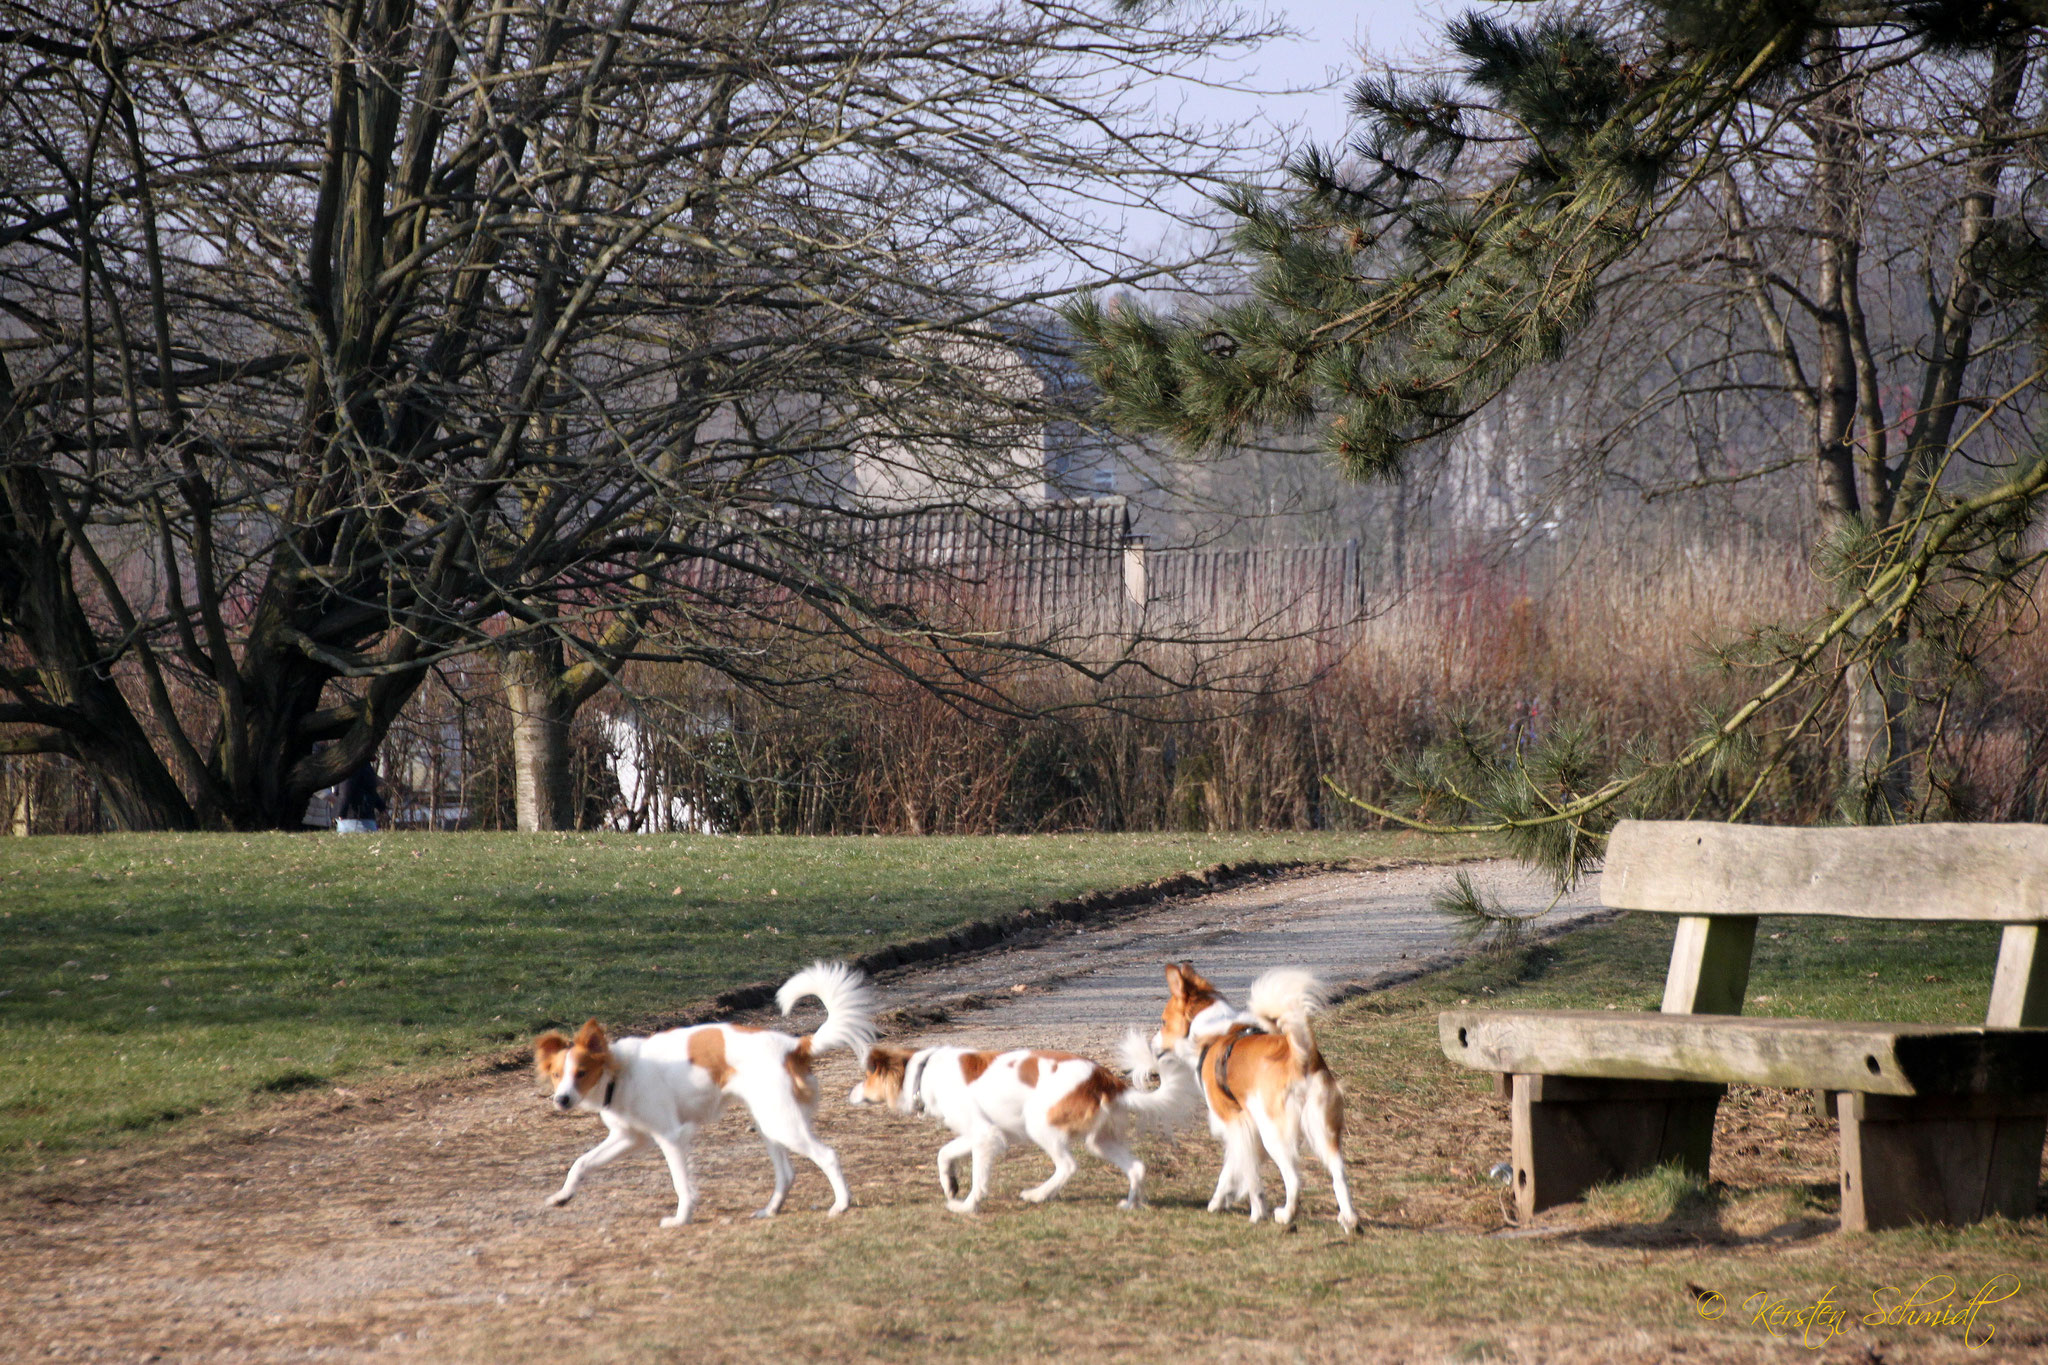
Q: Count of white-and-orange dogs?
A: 3